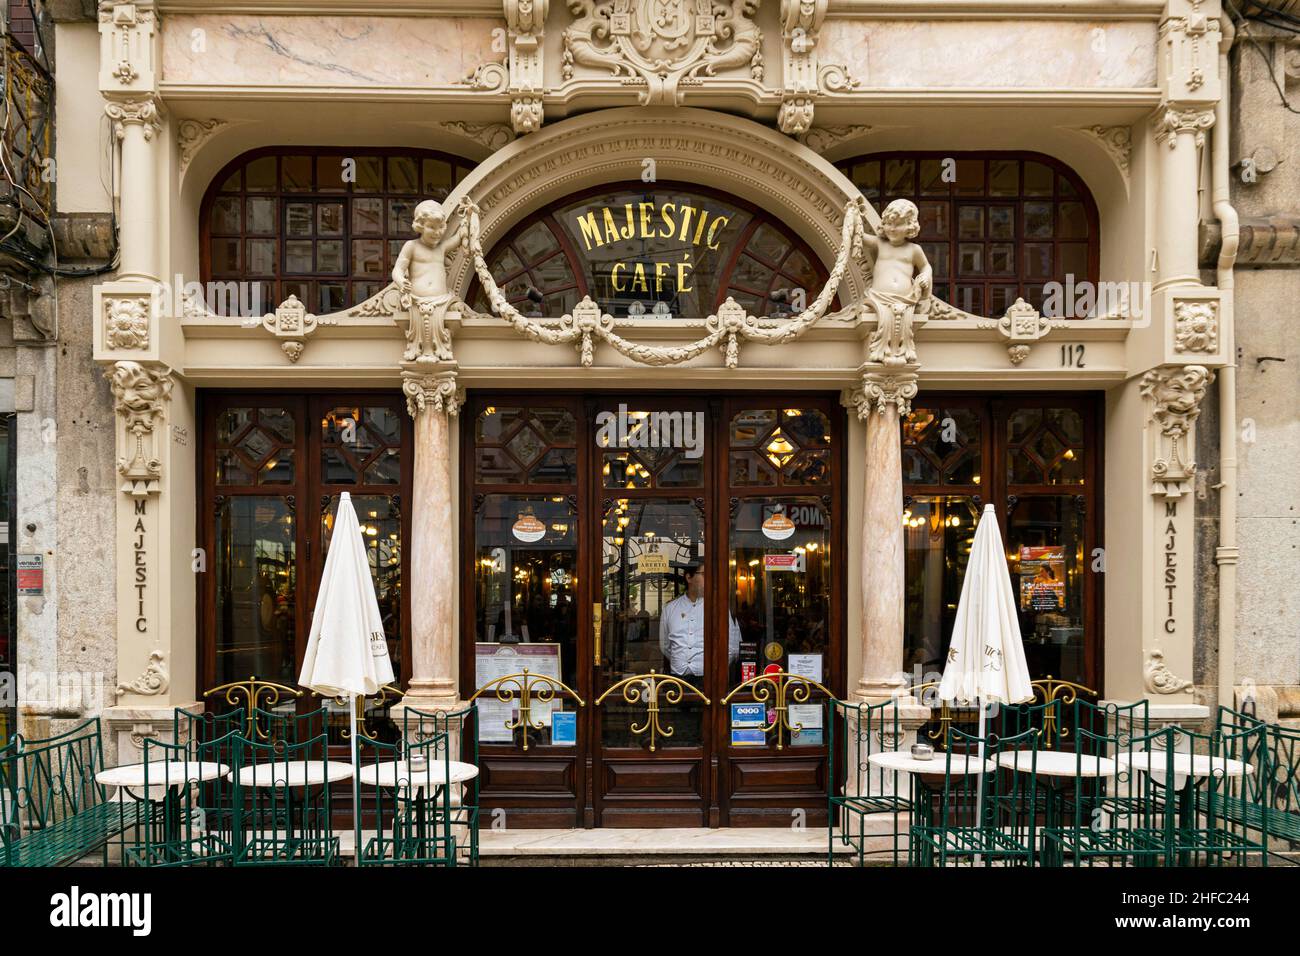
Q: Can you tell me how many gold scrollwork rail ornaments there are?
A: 7